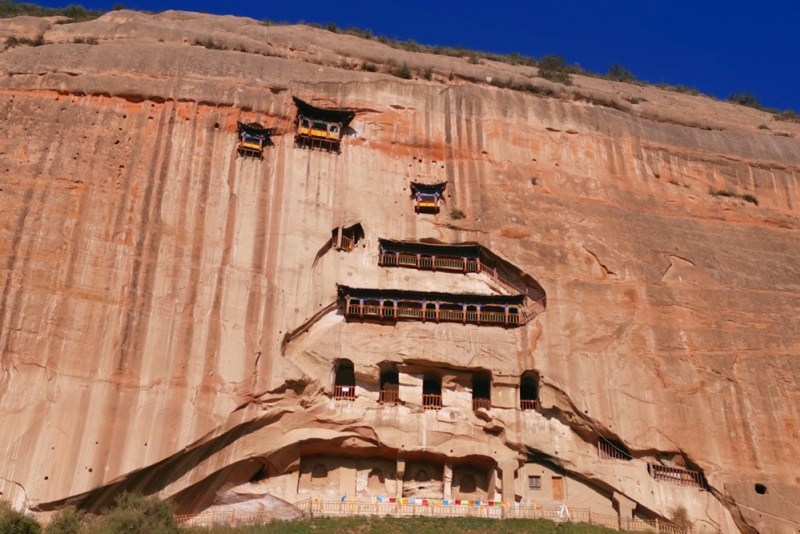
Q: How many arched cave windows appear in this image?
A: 5